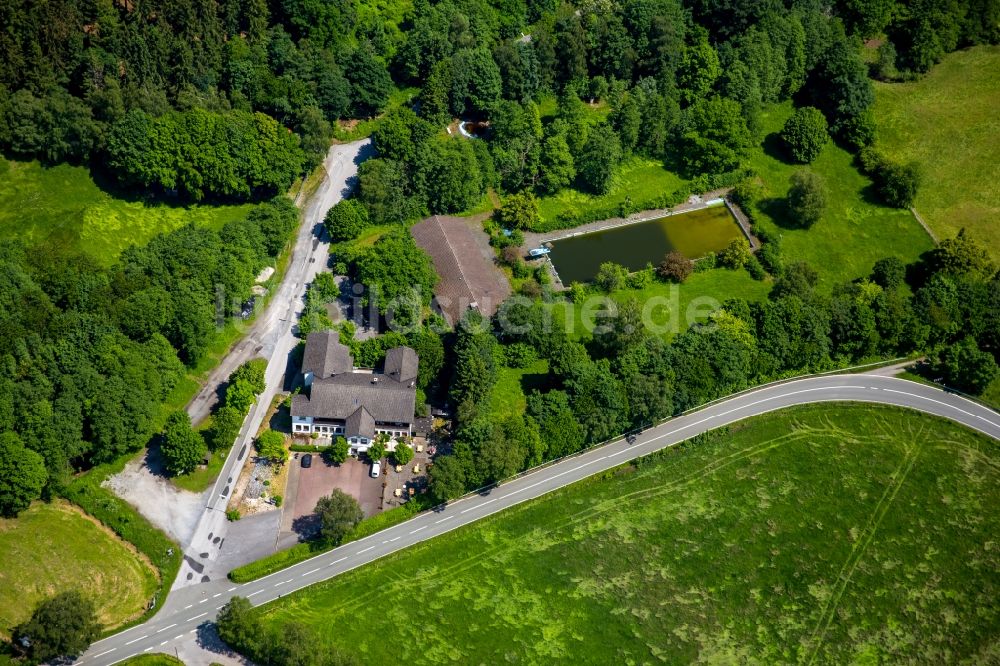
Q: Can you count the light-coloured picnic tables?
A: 4